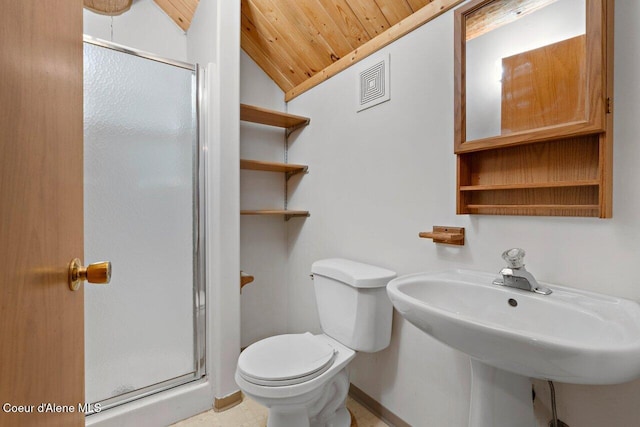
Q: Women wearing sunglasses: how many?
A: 0